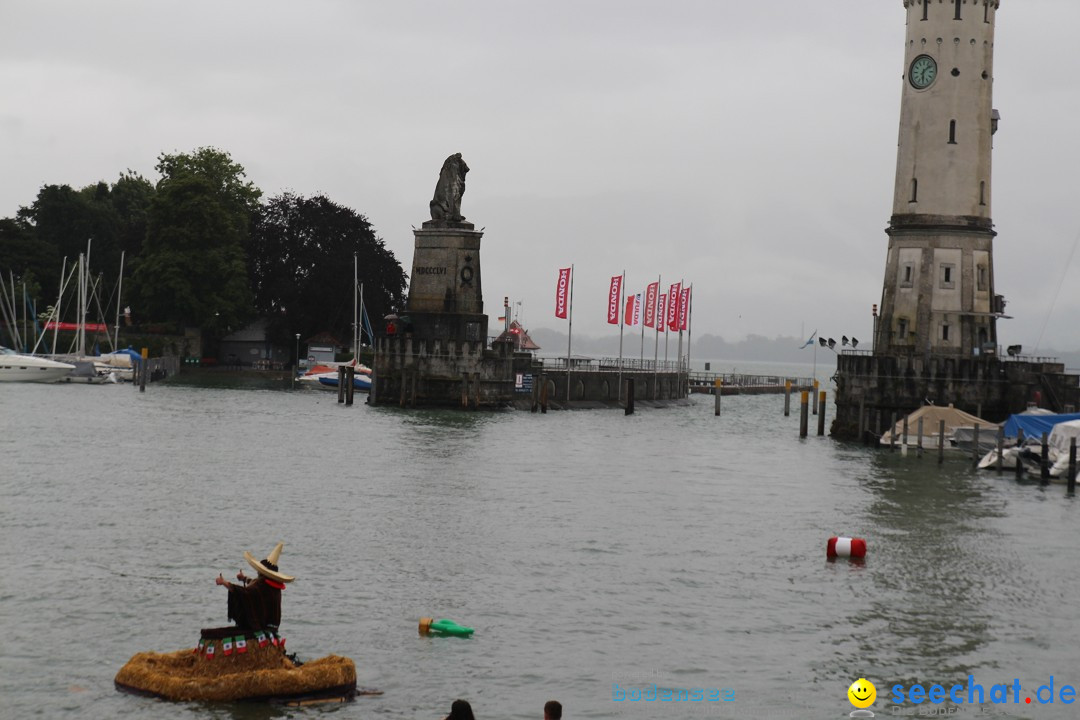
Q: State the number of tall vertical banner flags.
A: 7